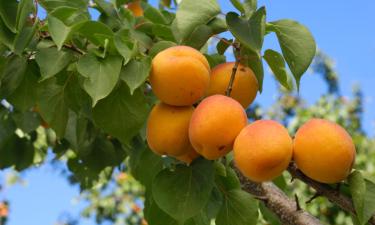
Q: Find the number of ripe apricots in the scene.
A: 6